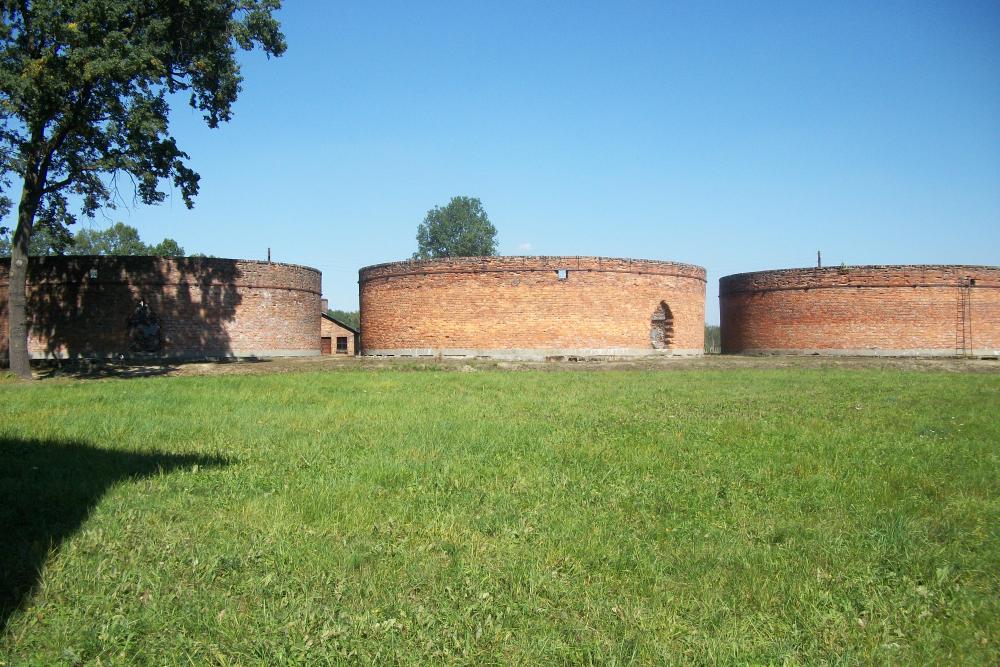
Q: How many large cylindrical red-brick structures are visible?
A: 3